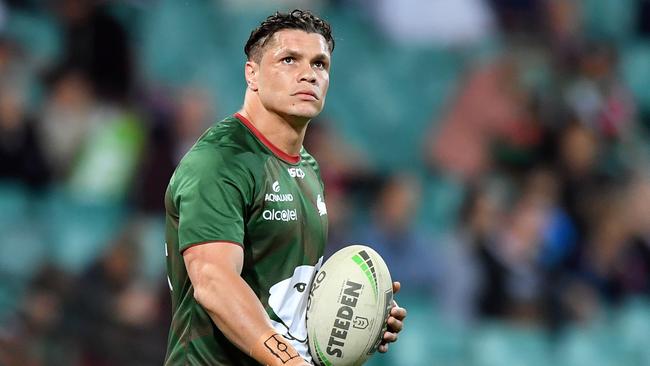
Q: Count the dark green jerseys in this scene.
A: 1